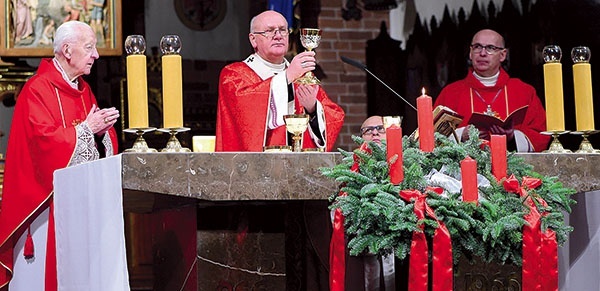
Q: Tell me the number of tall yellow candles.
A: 4